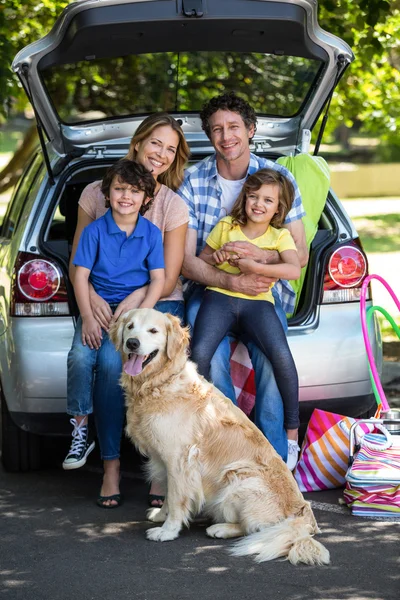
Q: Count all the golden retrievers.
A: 1